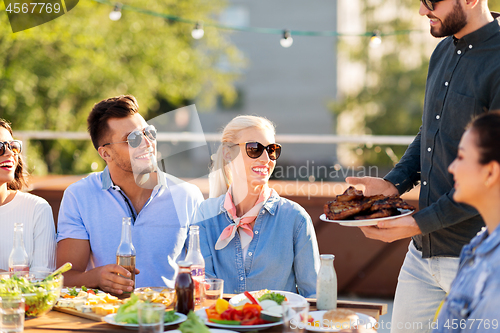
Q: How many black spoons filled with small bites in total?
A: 0